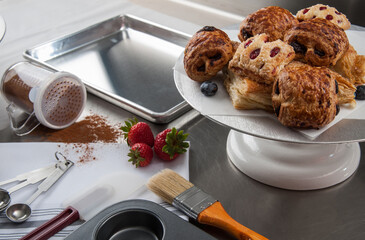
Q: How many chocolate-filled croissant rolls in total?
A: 4